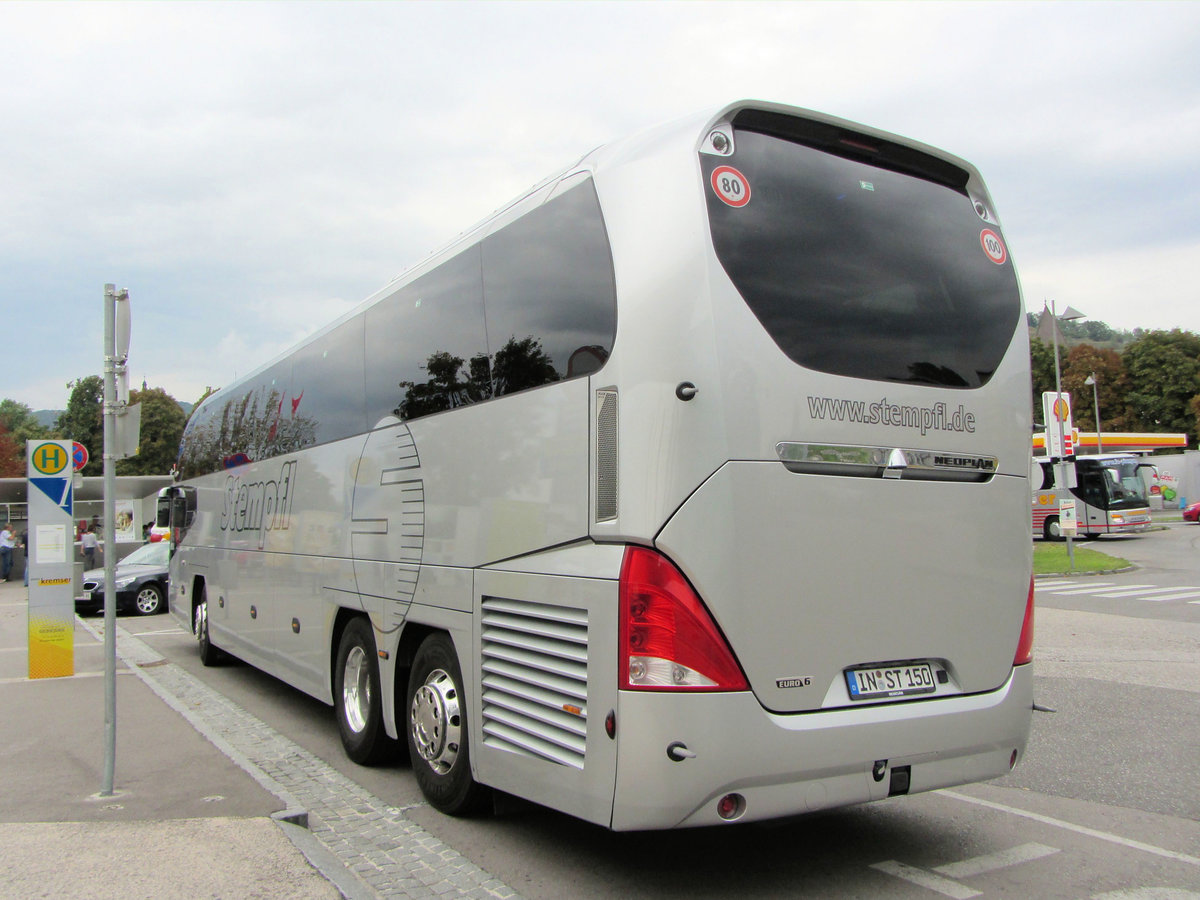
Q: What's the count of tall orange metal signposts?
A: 0